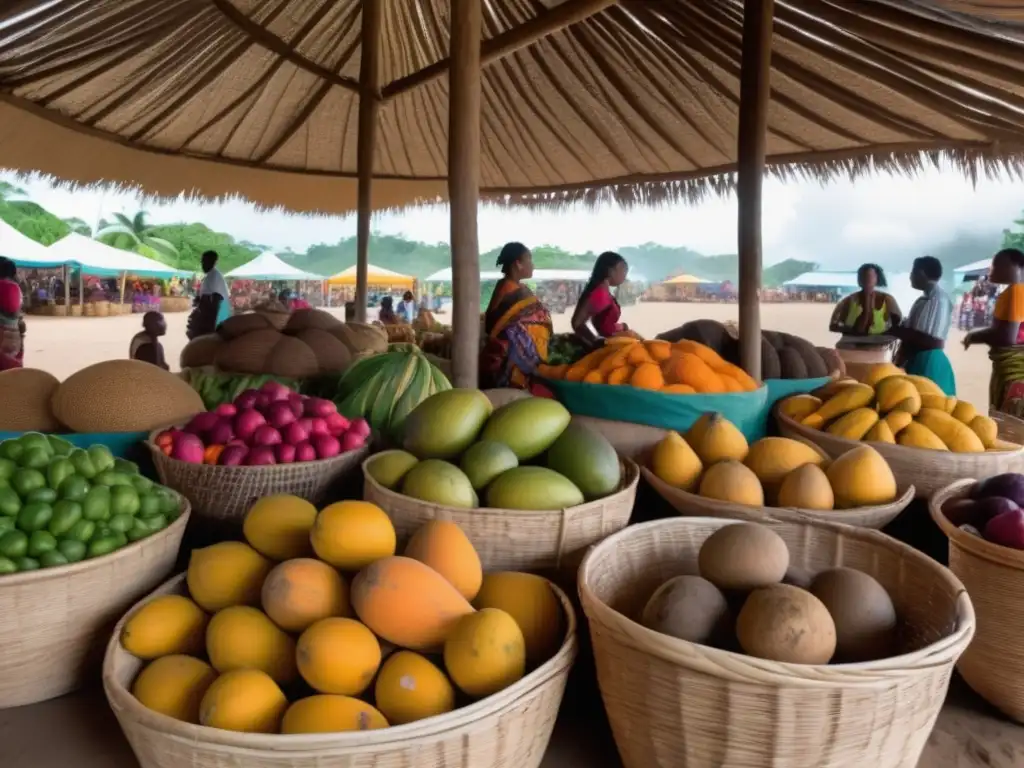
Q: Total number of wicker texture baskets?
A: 8